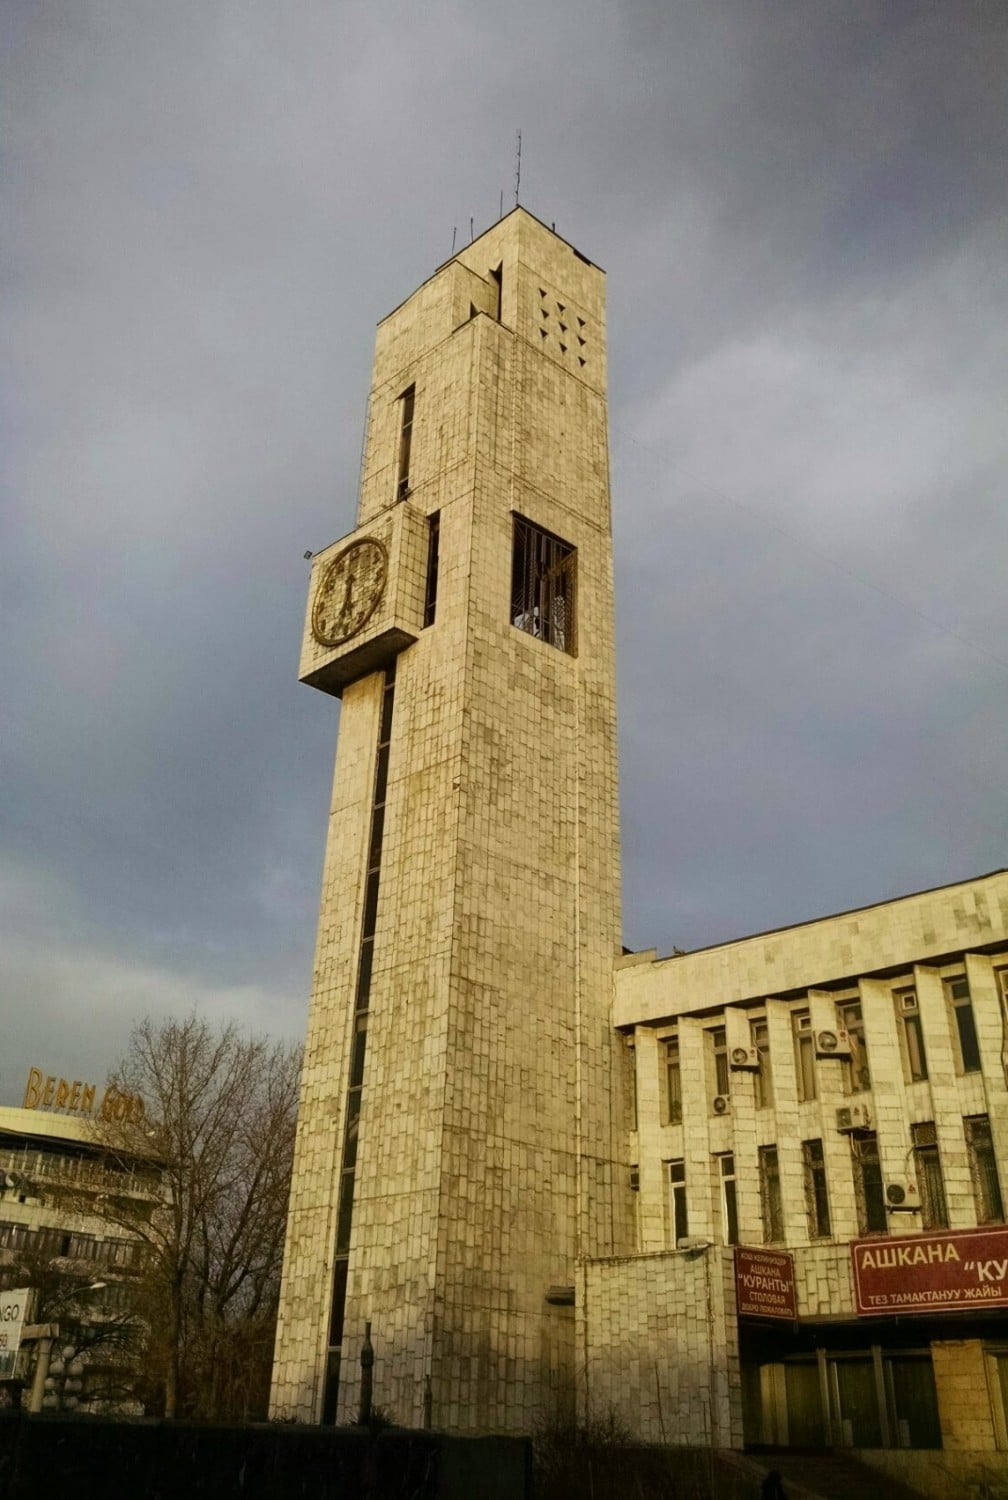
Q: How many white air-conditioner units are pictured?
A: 5